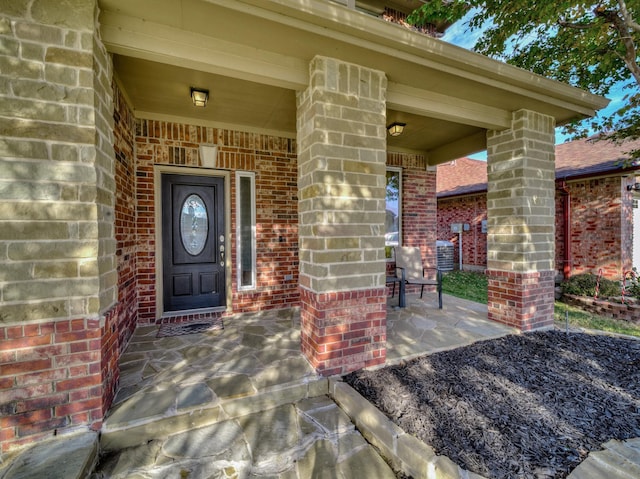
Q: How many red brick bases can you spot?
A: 3